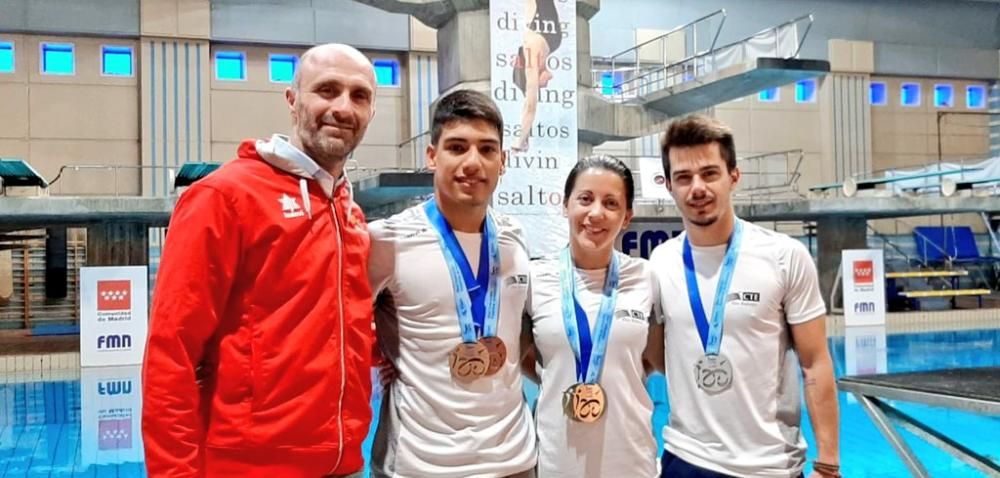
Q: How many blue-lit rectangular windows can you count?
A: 13